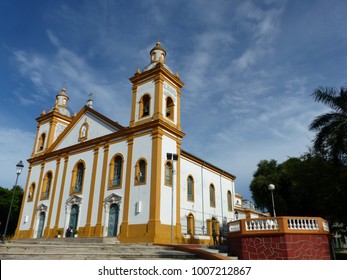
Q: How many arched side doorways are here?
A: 2